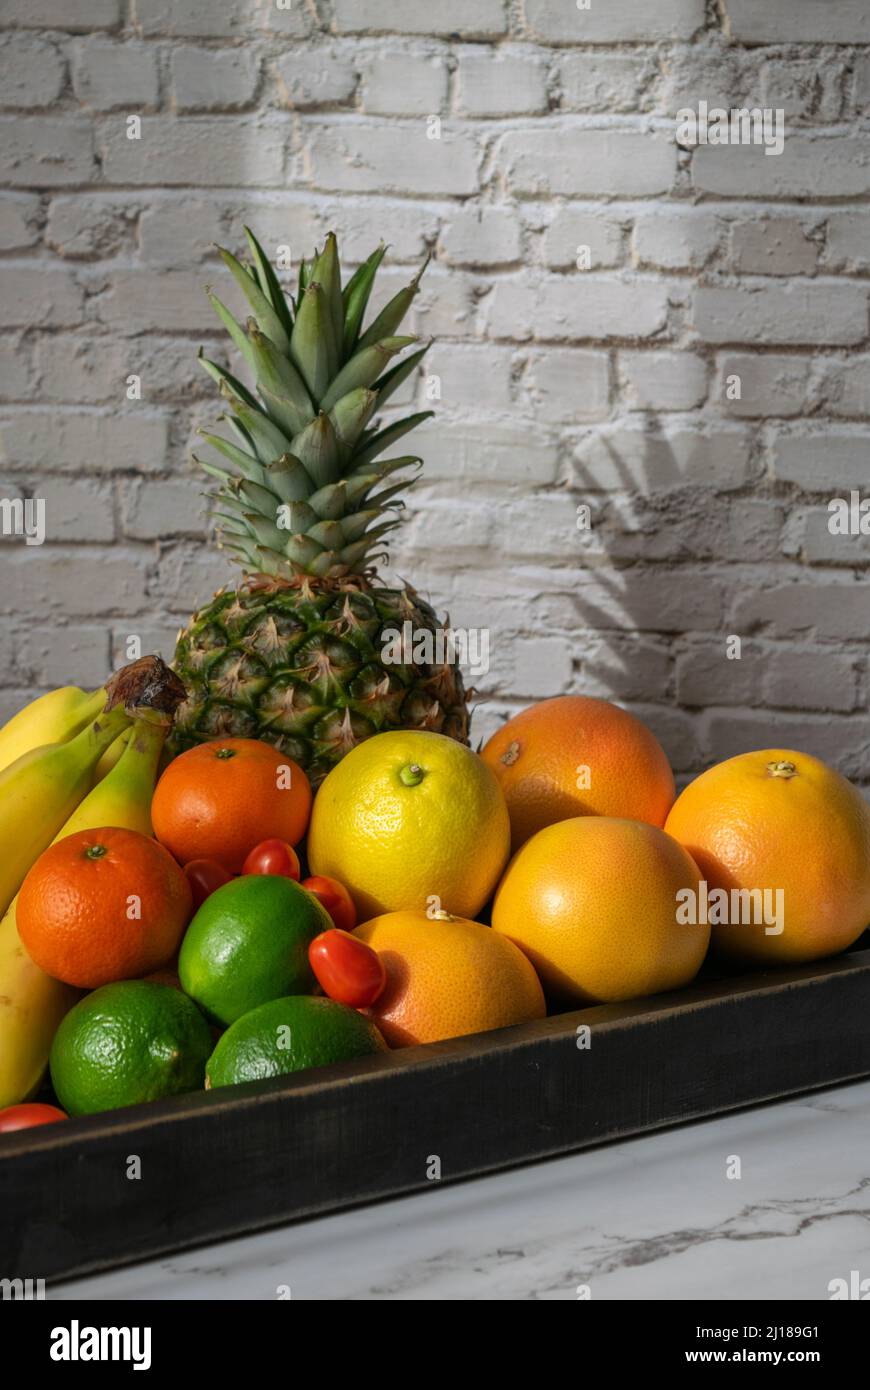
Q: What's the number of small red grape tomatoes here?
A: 5